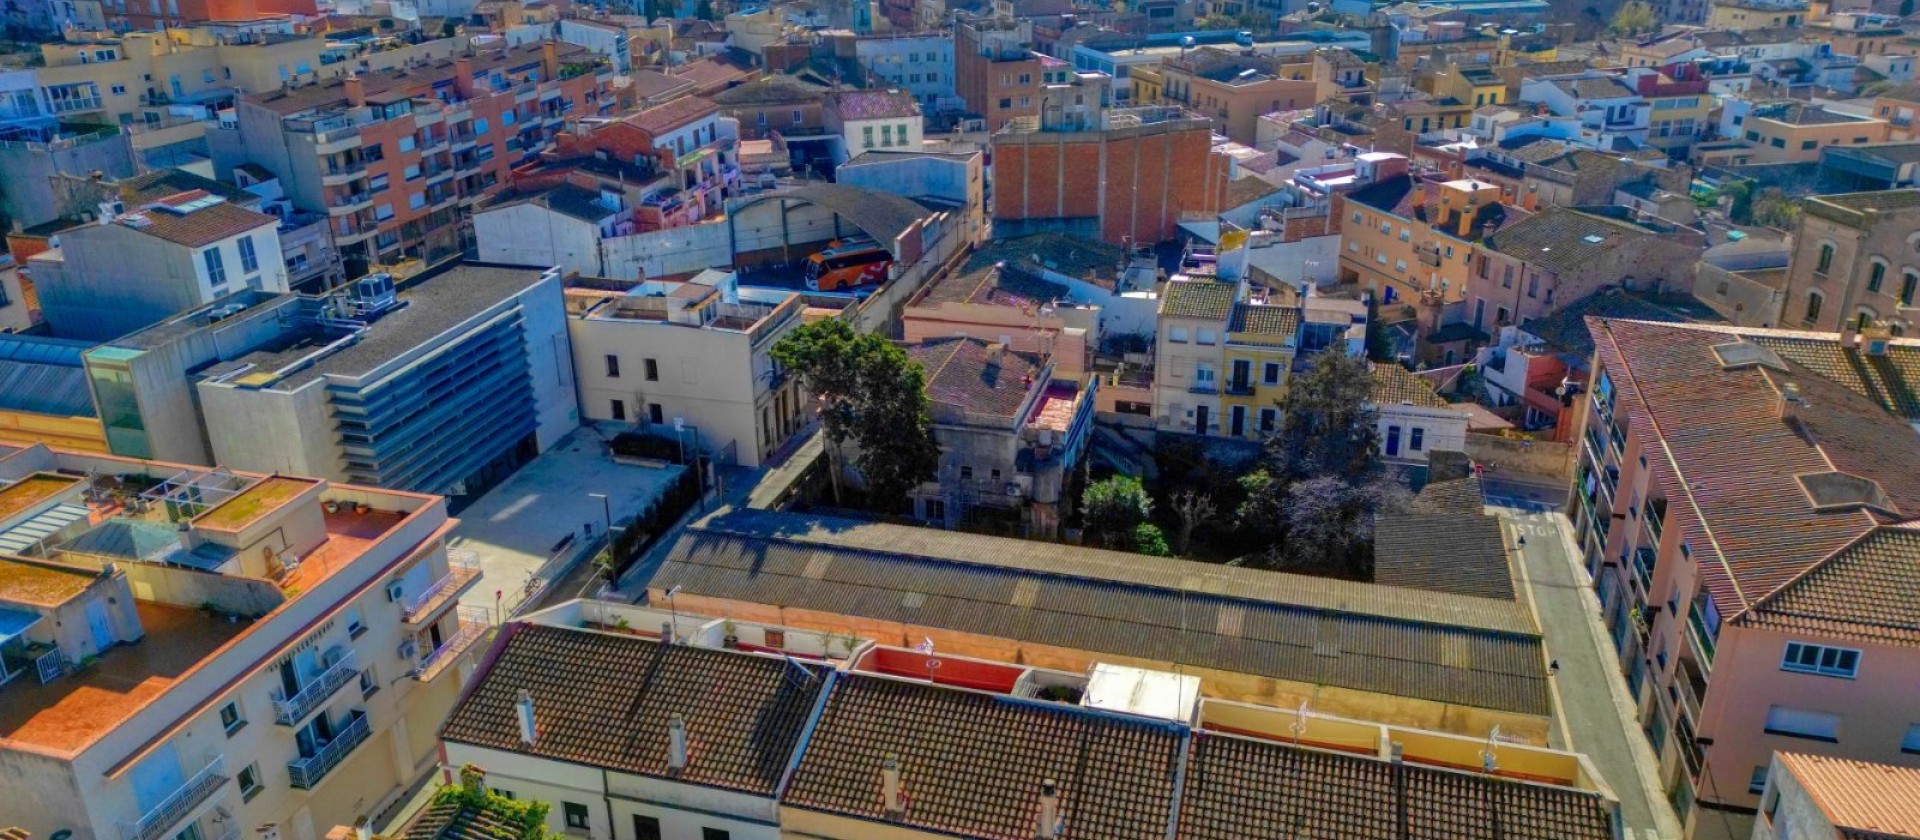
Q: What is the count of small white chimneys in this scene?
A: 4